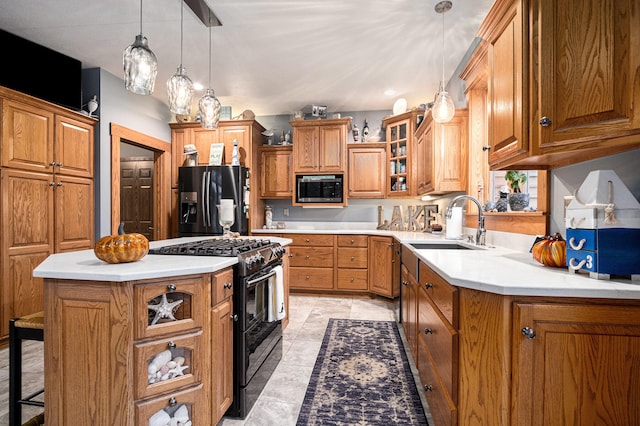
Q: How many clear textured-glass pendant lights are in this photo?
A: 4